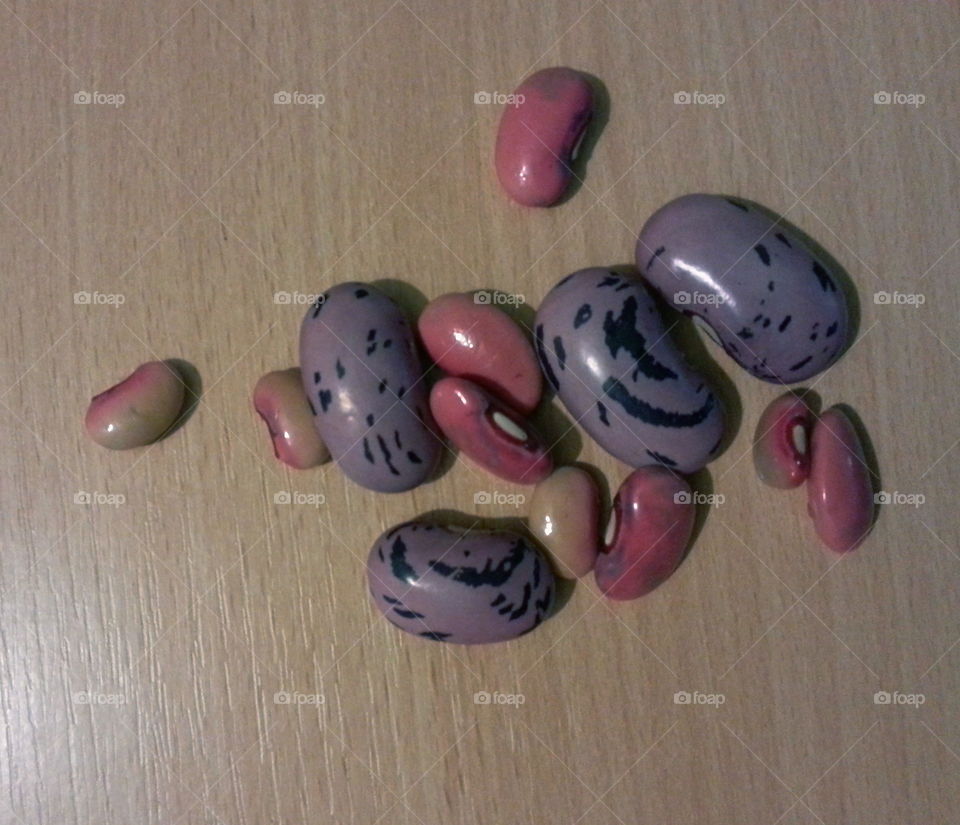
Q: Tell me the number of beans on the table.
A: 13